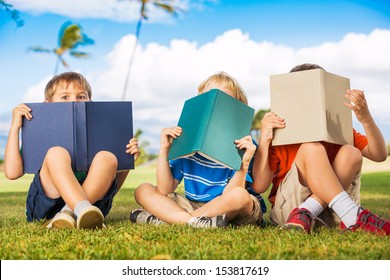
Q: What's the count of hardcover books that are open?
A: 3